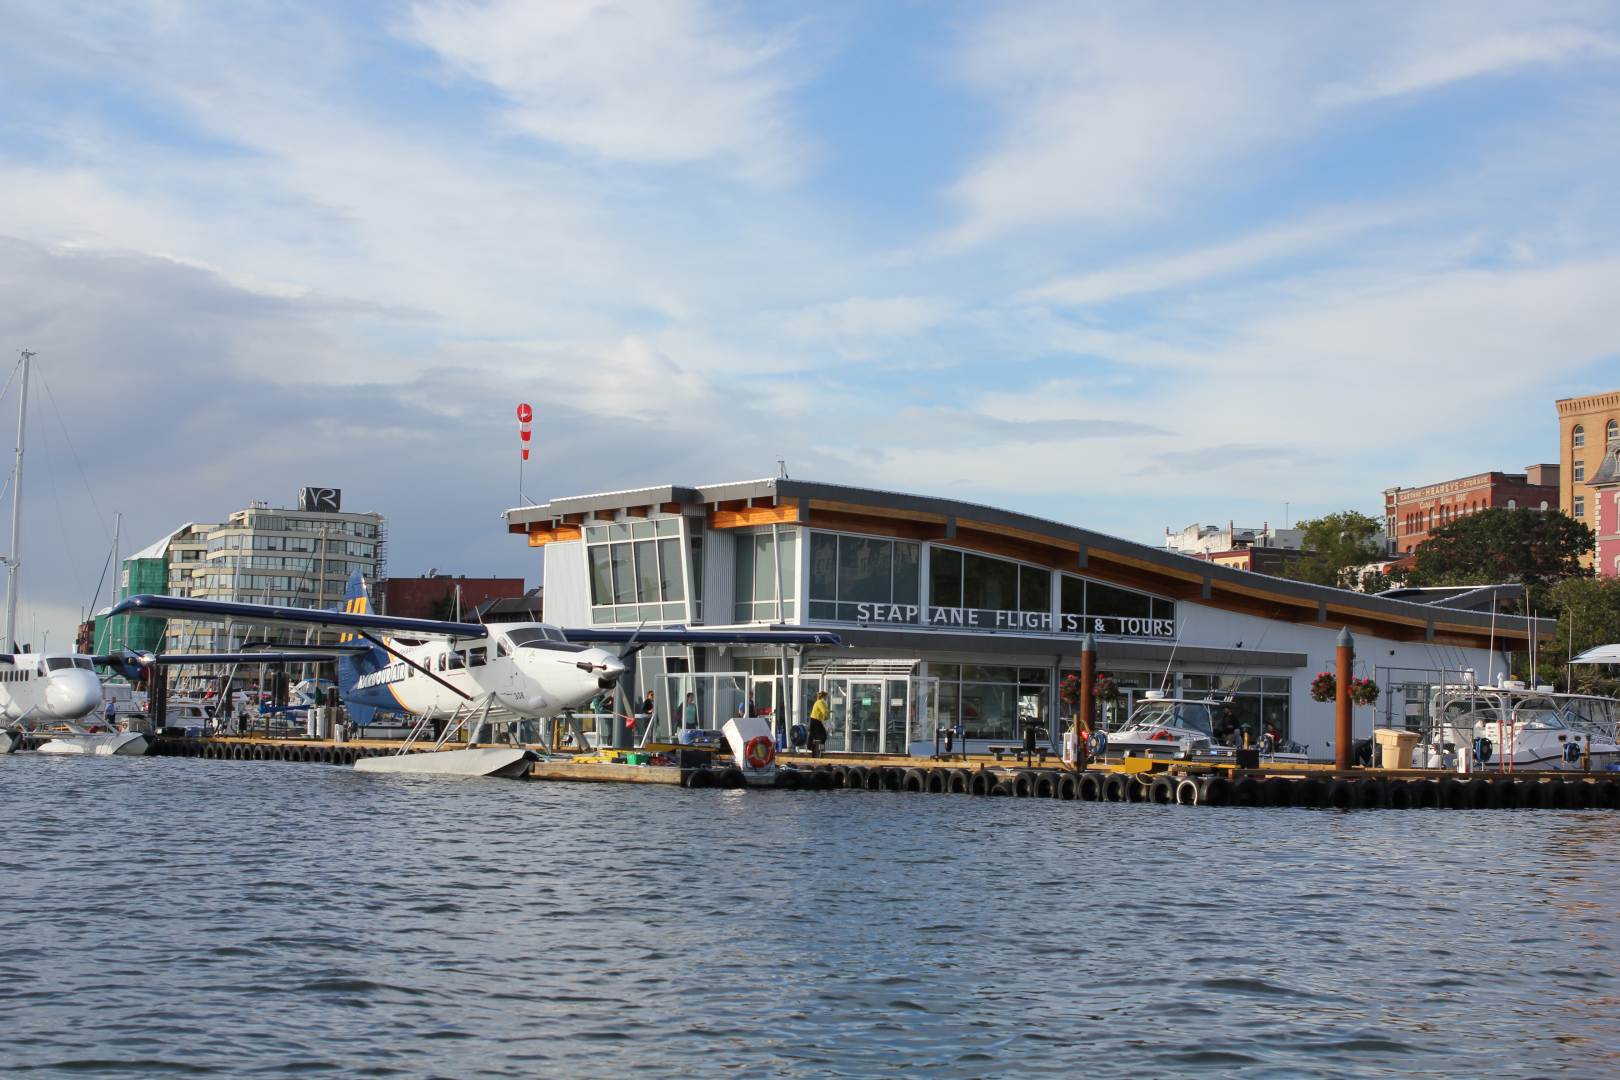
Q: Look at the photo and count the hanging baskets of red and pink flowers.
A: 4